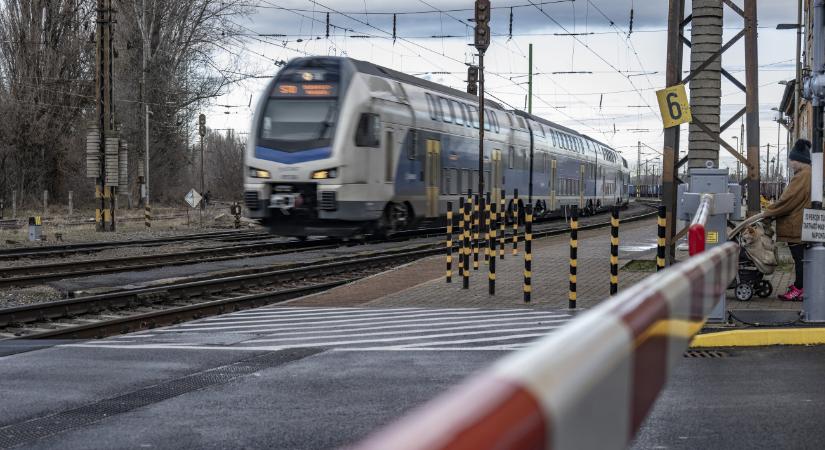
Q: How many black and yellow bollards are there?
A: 13